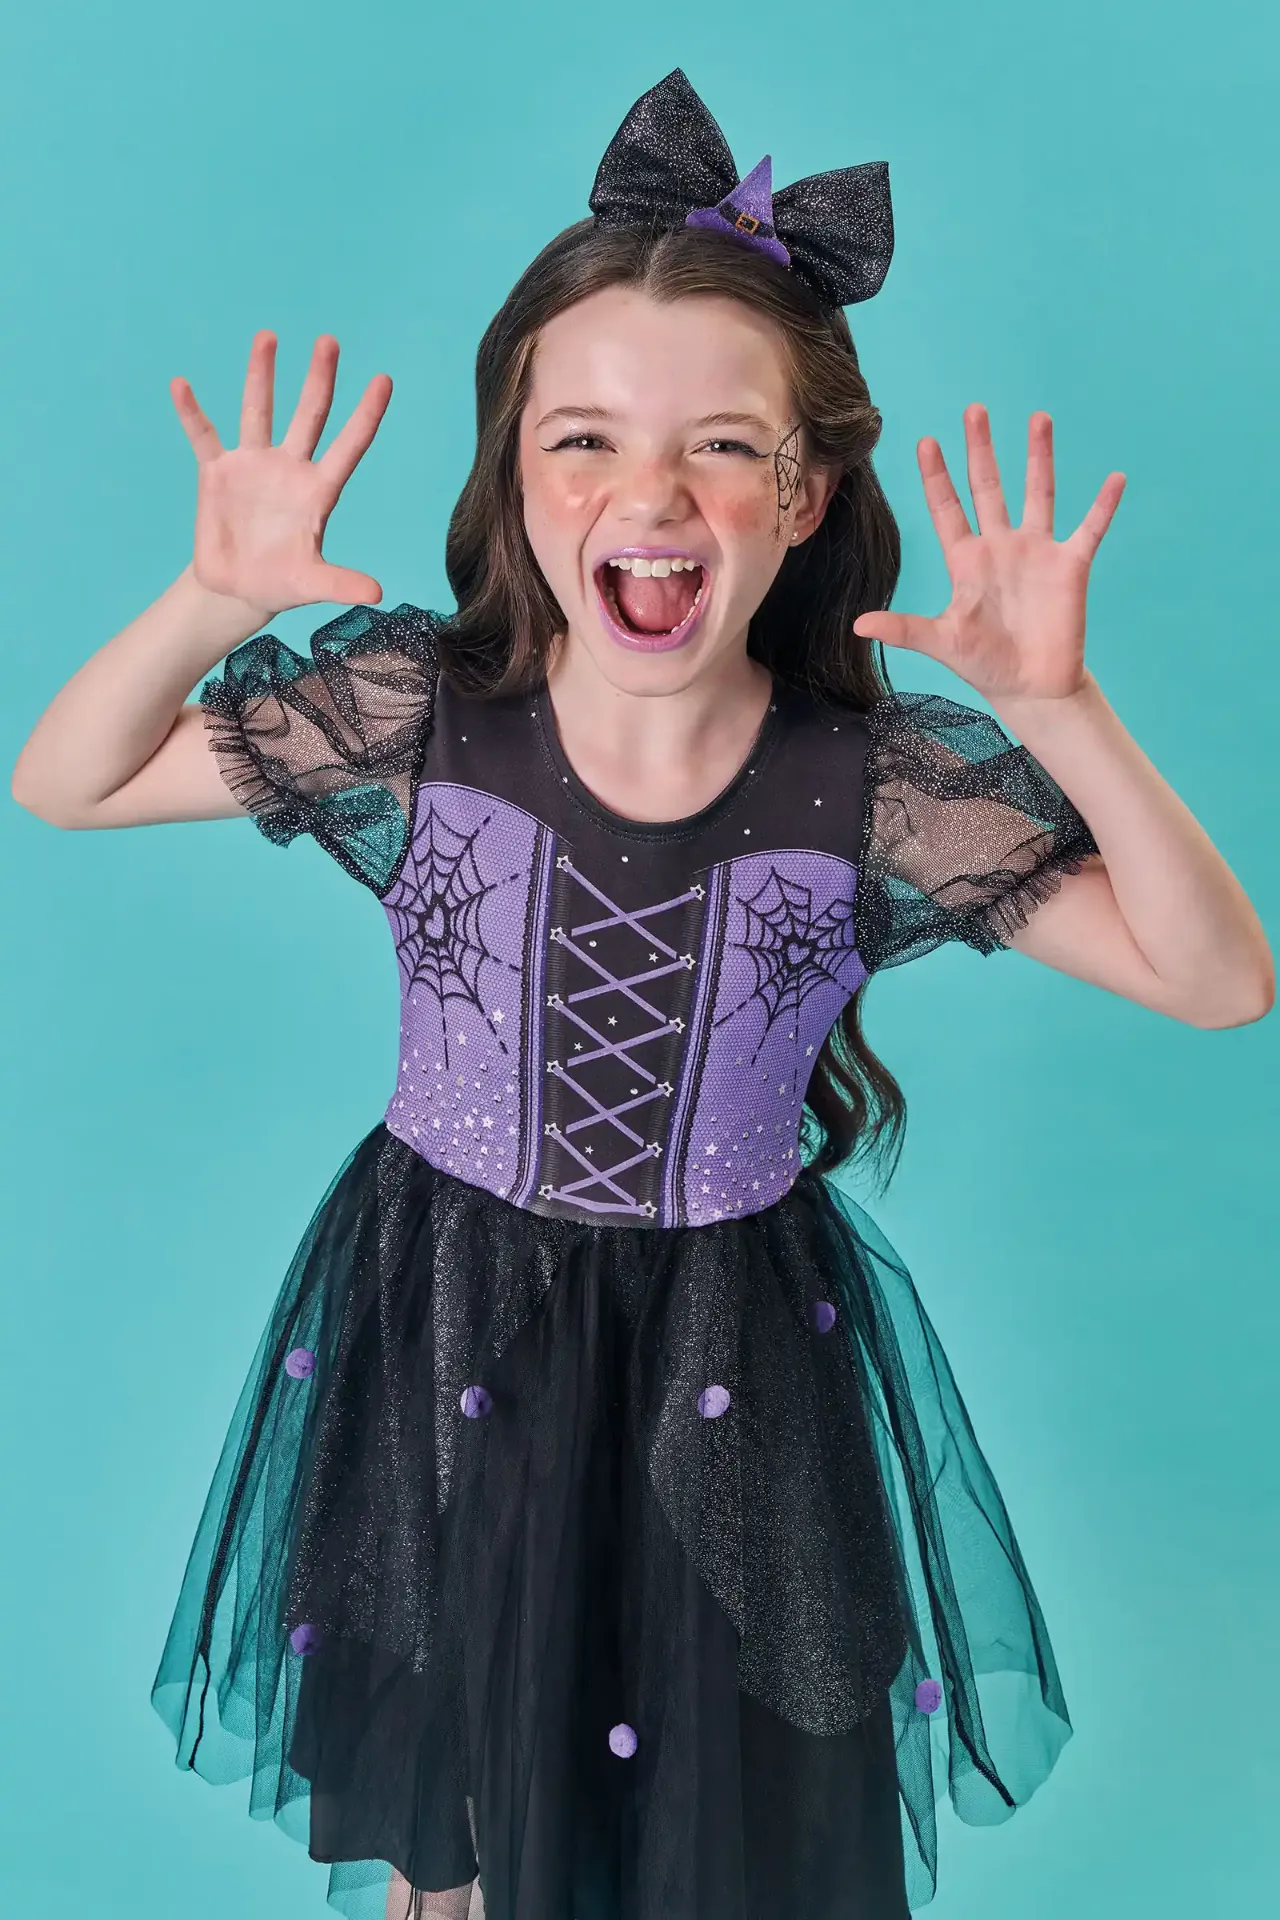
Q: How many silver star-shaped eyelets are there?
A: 12